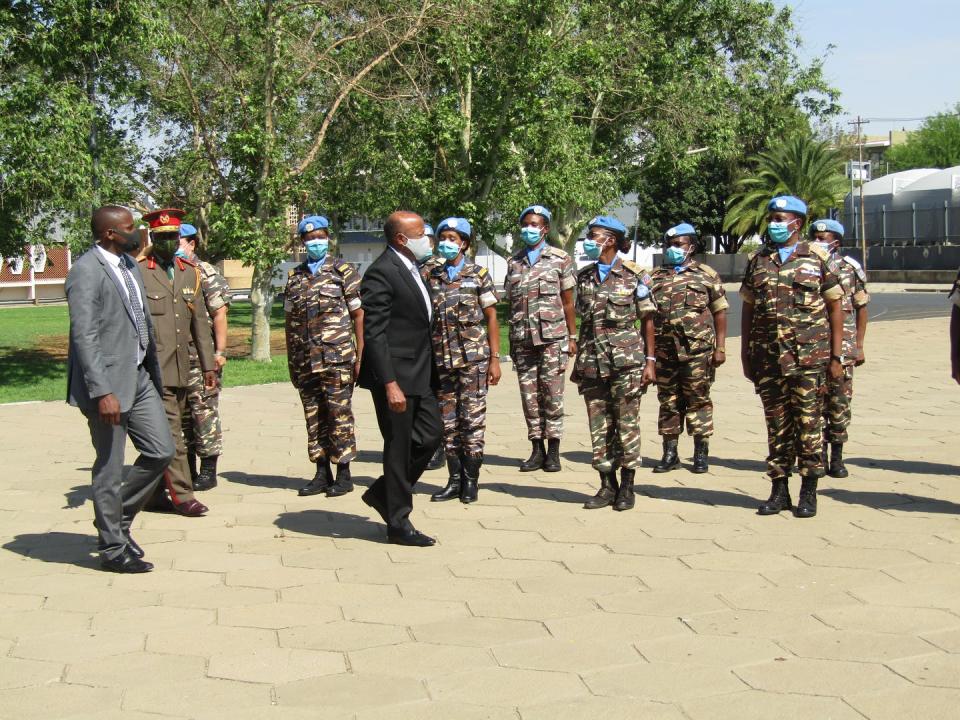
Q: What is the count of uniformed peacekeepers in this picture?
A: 9